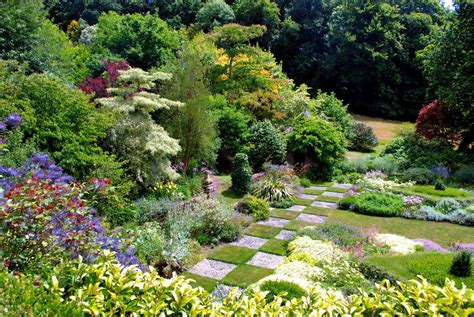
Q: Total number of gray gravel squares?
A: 13